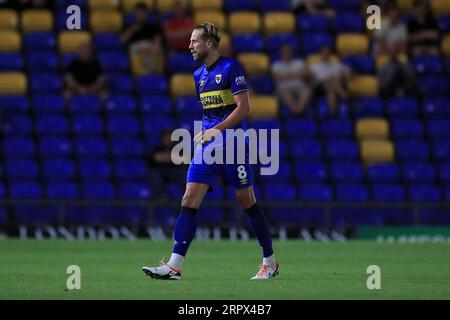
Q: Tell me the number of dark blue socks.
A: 2